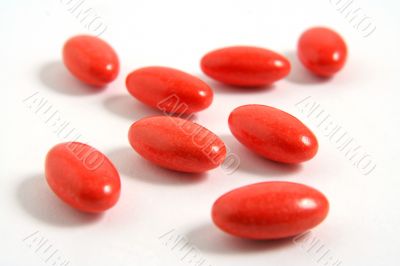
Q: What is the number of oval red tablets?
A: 8